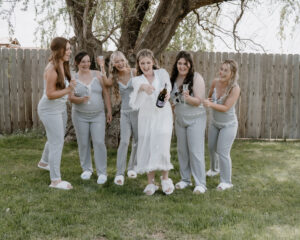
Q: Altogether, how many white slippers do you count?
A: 12